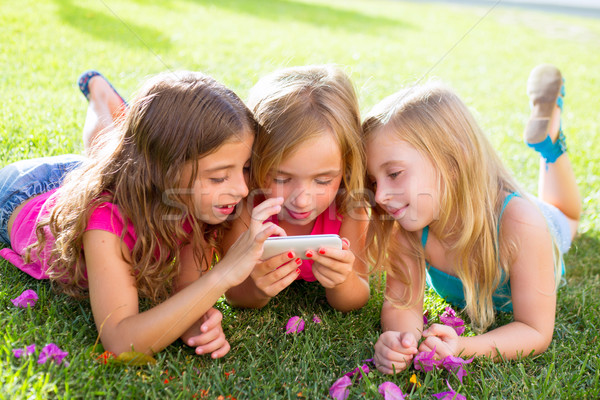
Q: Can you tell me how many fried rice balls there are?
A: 0